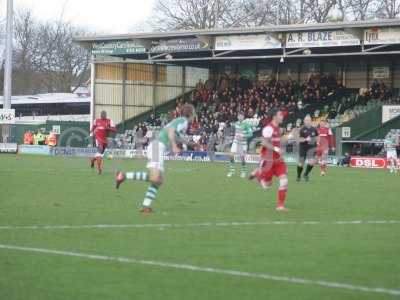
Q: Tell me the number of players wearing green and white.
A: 3